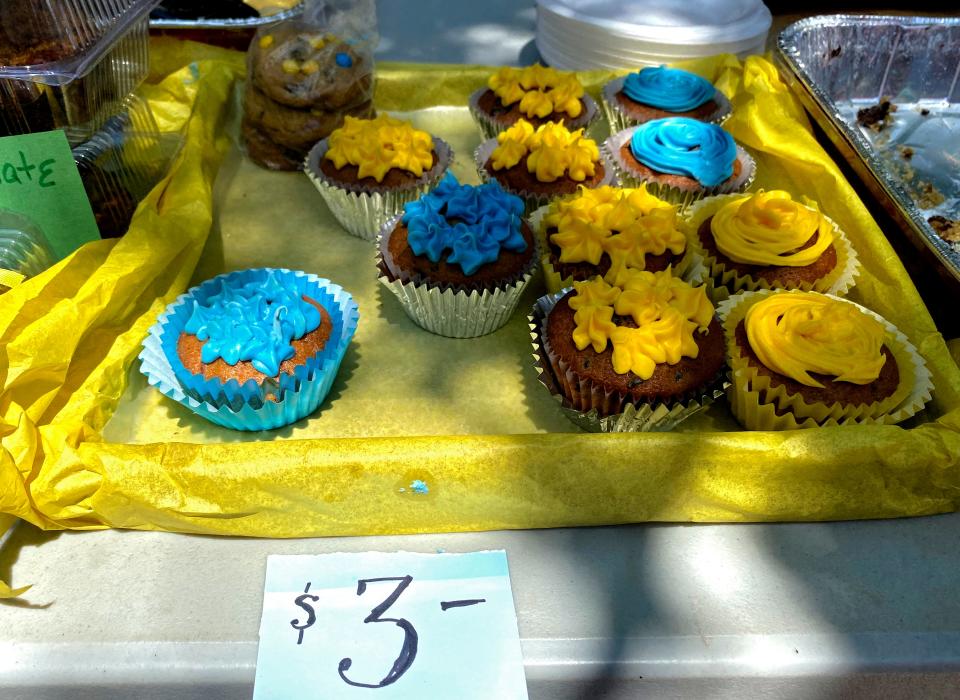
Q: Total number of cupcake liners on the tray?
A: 11